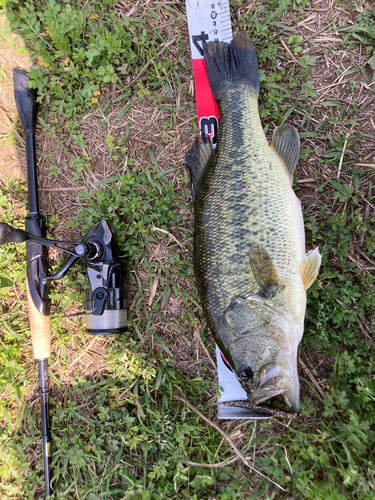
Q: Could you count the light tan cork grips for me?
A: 1